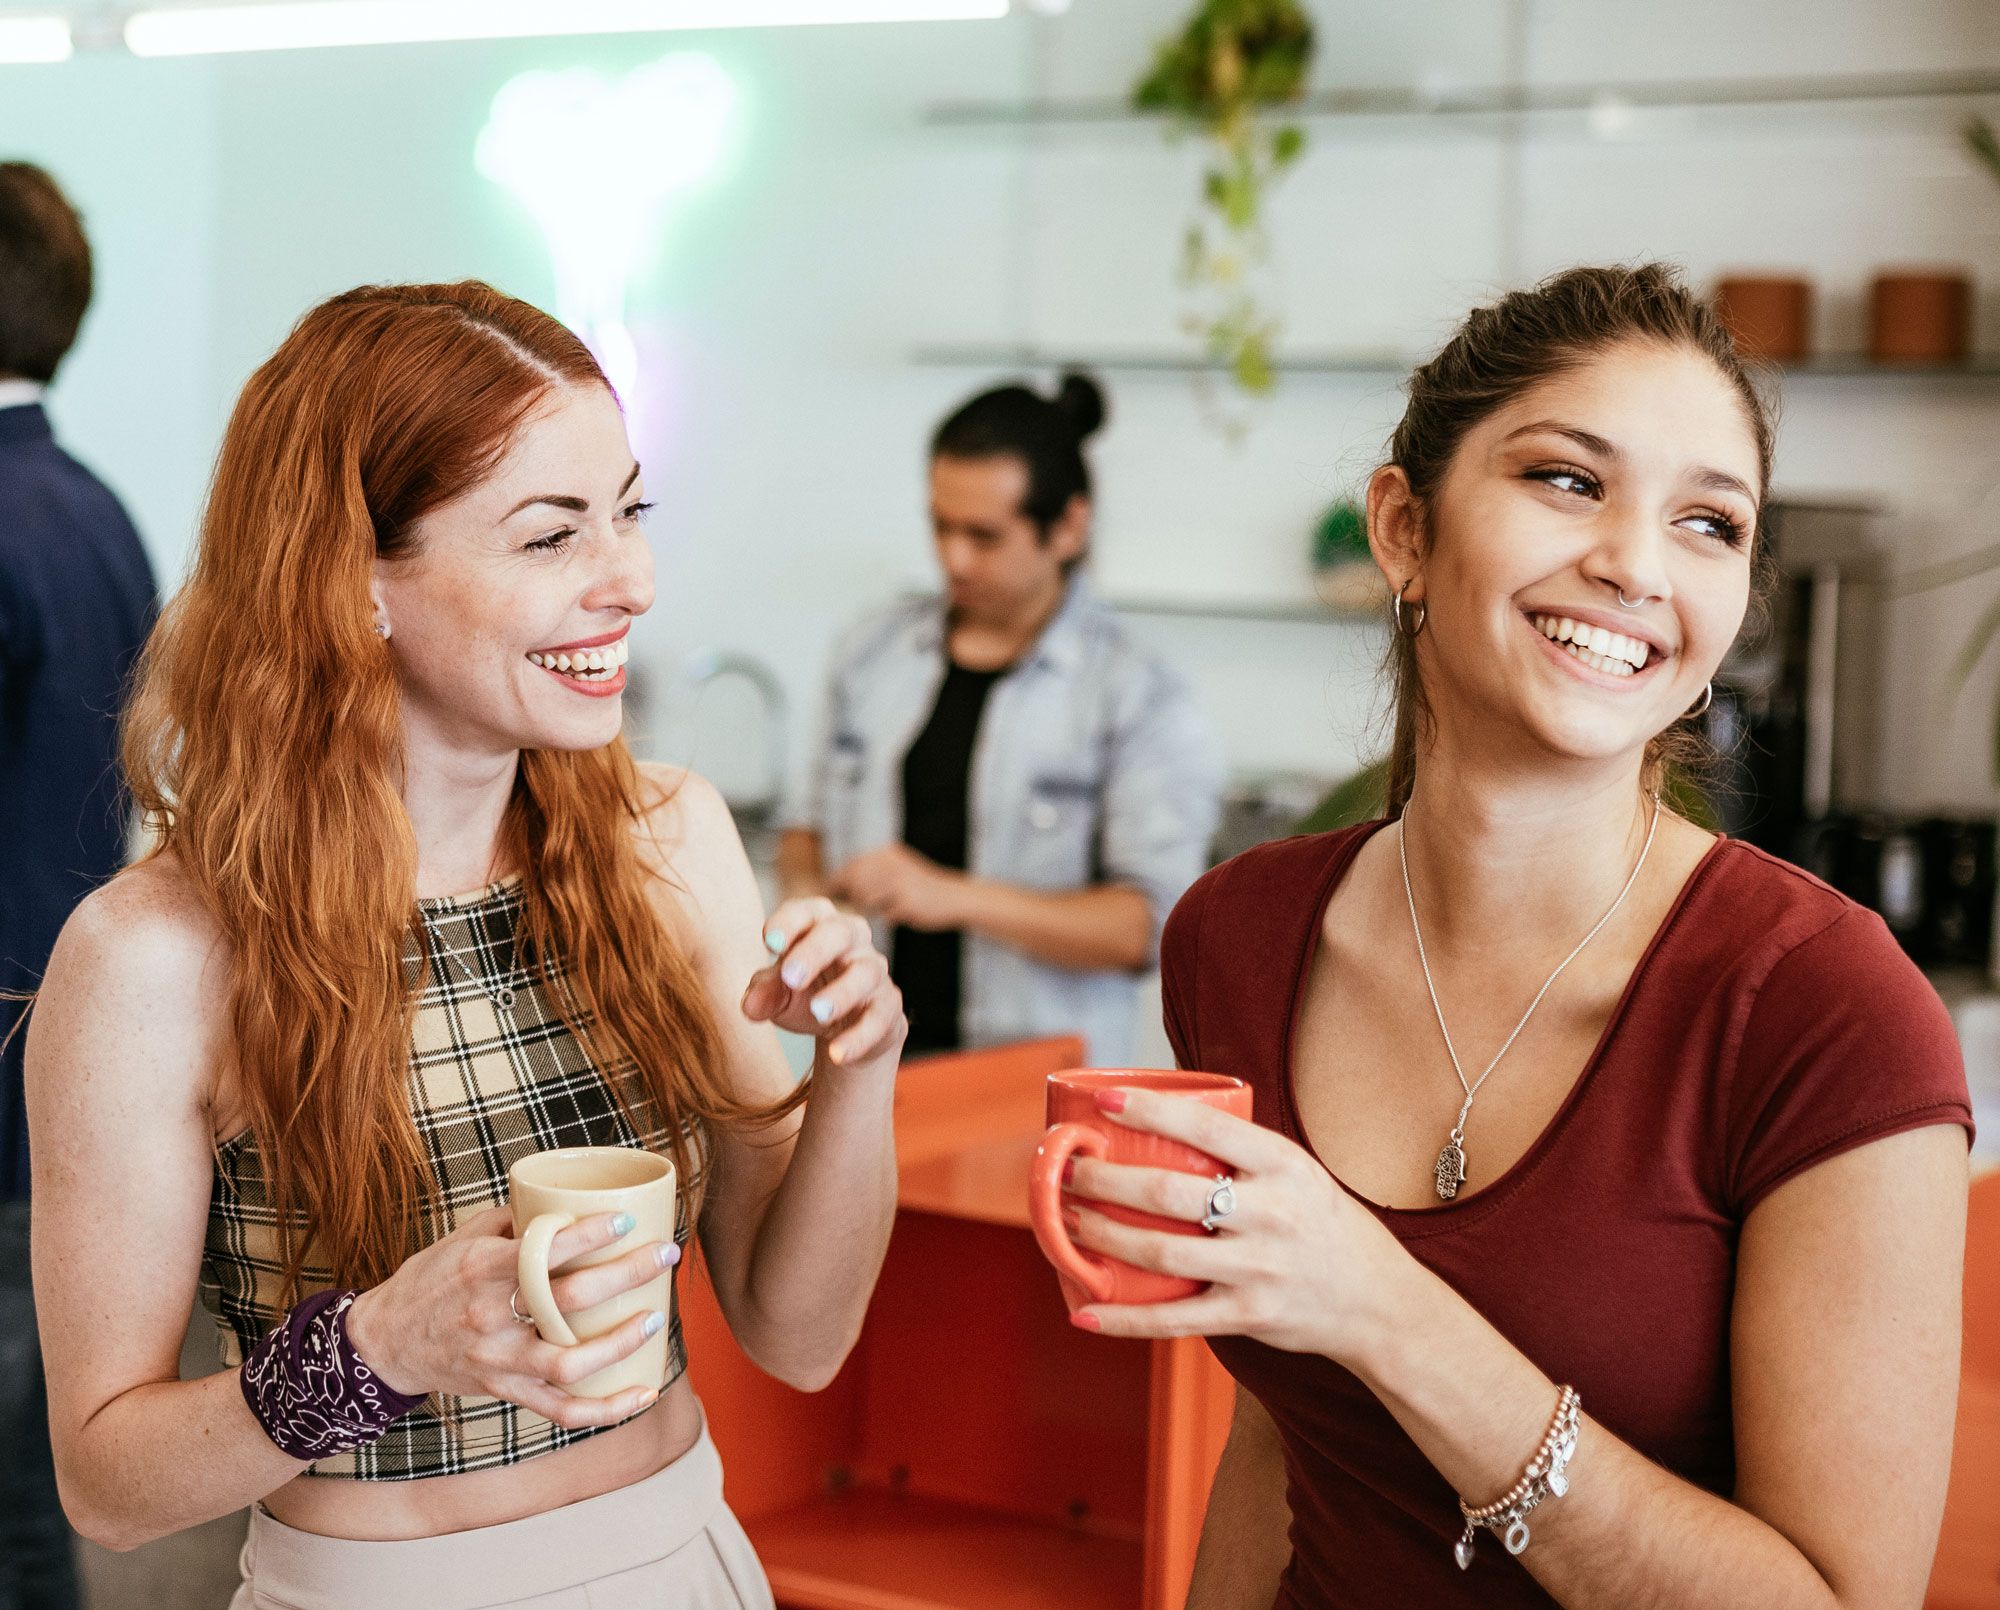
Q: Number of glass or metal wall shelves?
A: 3